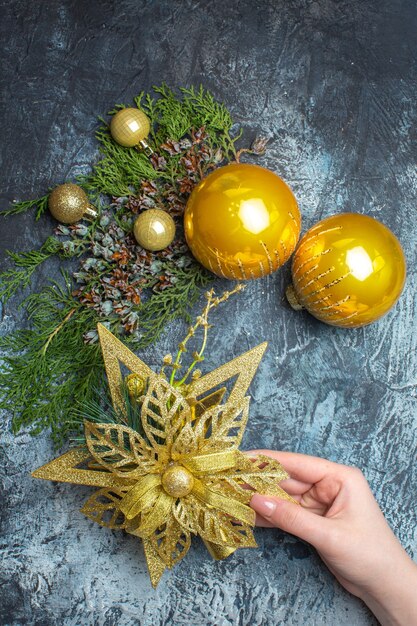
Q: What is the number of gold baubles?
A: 5